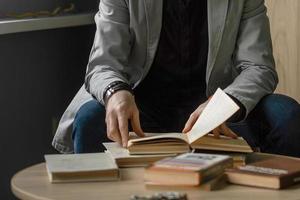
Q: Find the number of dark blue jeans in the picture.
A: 1